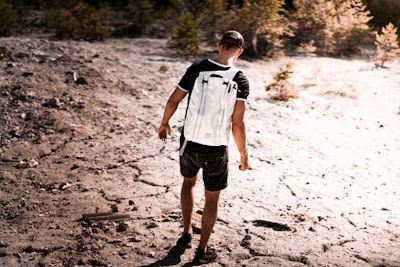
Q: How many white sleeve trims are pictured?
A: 2